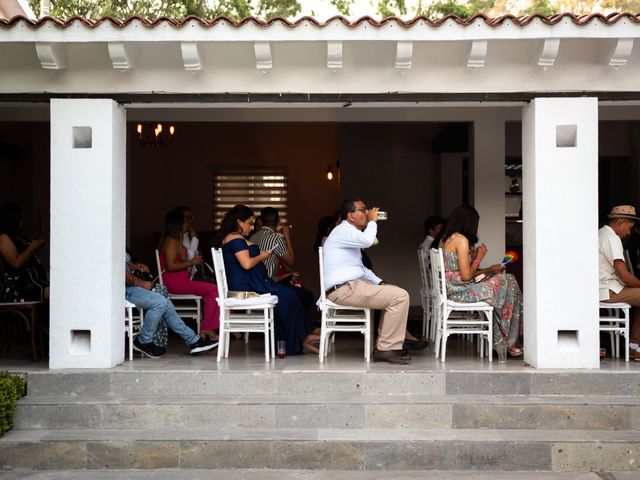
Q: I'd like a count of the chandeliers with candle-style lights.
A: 1